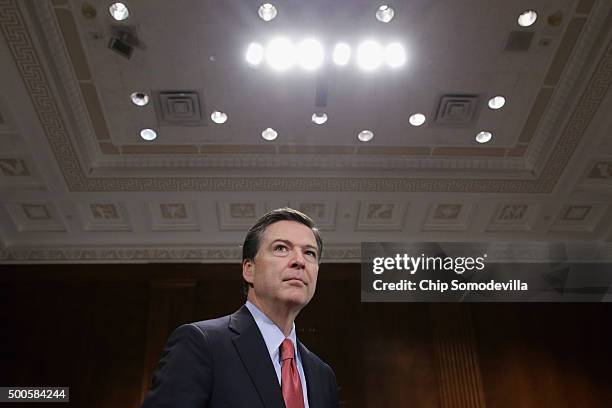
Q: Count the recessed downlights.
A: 13